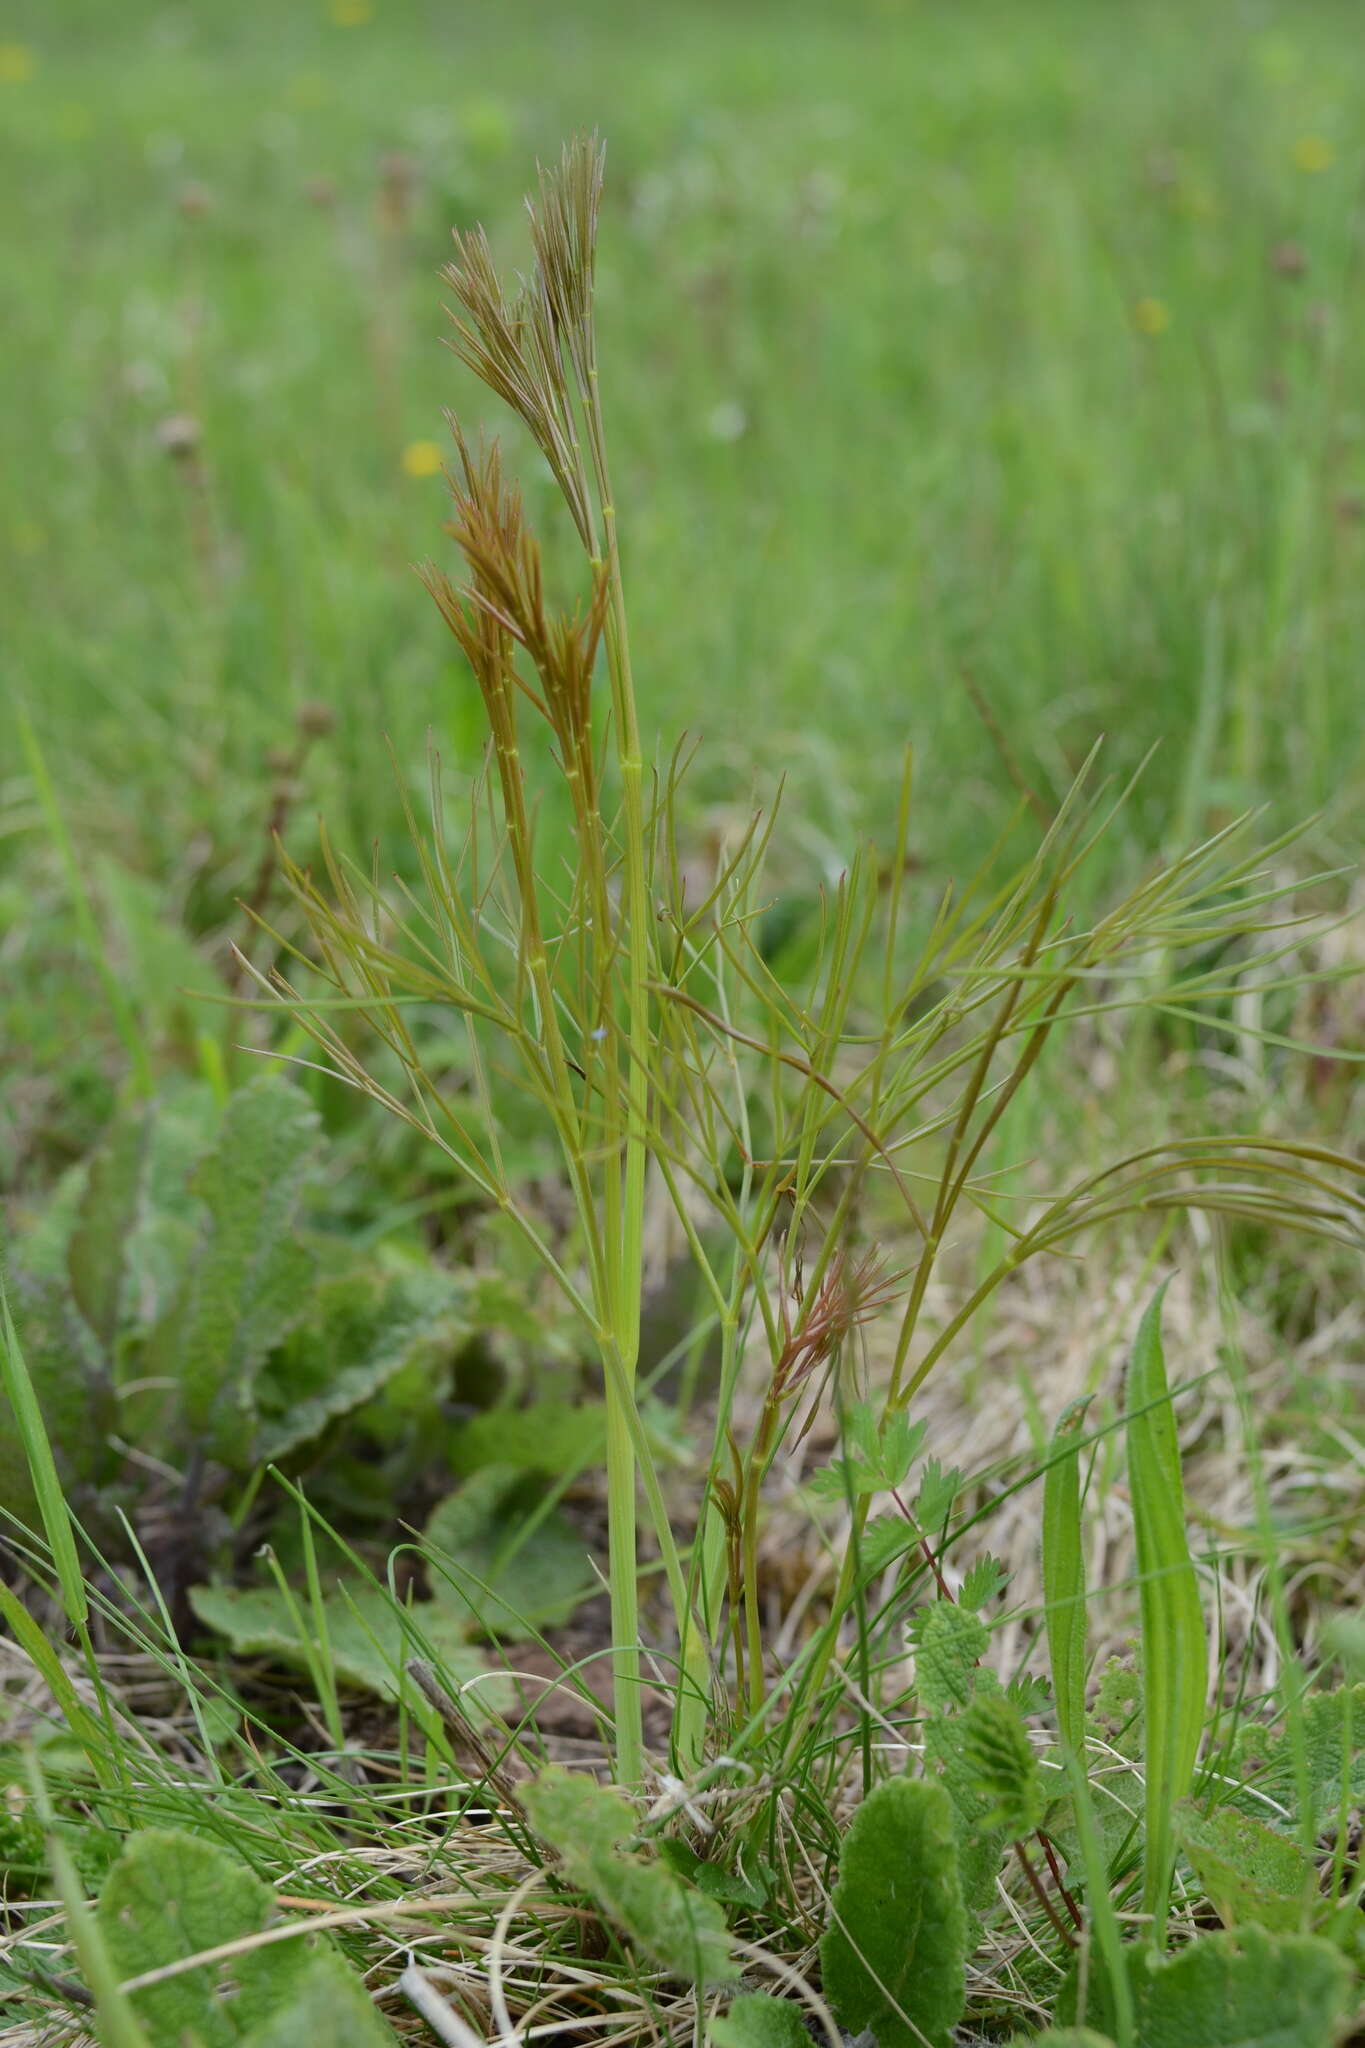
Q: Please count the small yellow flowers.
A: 5